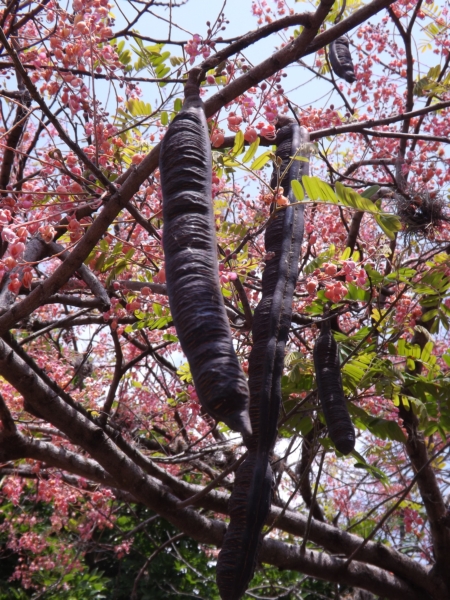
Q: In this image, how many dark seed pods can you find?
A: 4